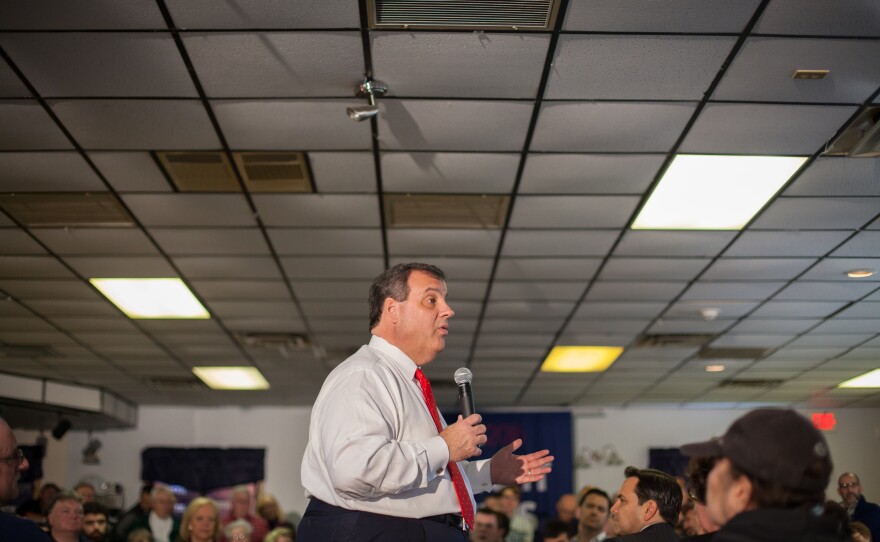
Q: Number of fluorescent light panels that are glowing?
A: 5